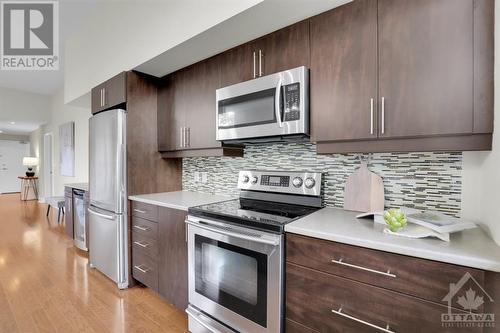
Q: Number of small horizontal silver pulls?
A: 4